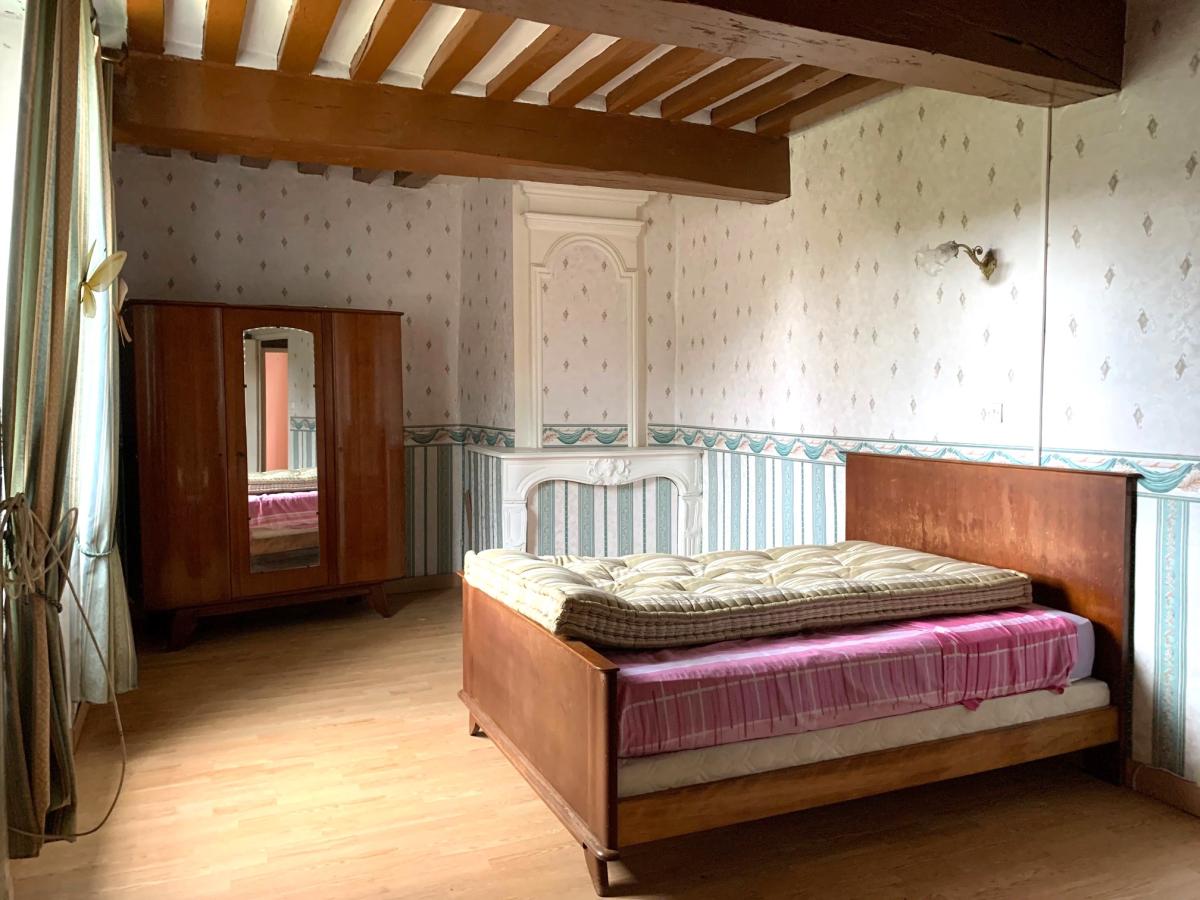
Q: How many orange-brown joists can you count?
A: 11